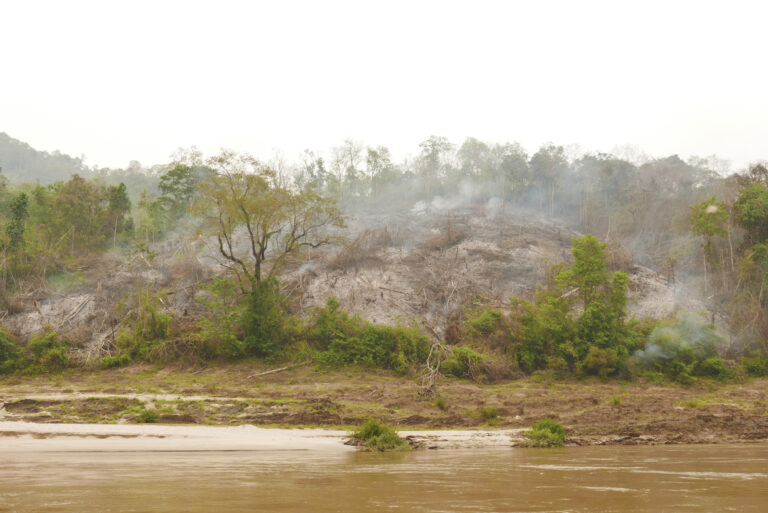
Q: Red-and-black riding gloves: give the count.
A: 0